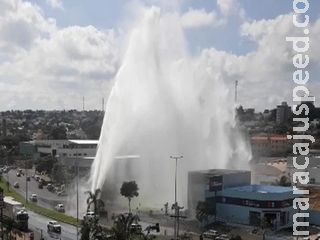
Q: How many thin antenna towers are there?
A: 3